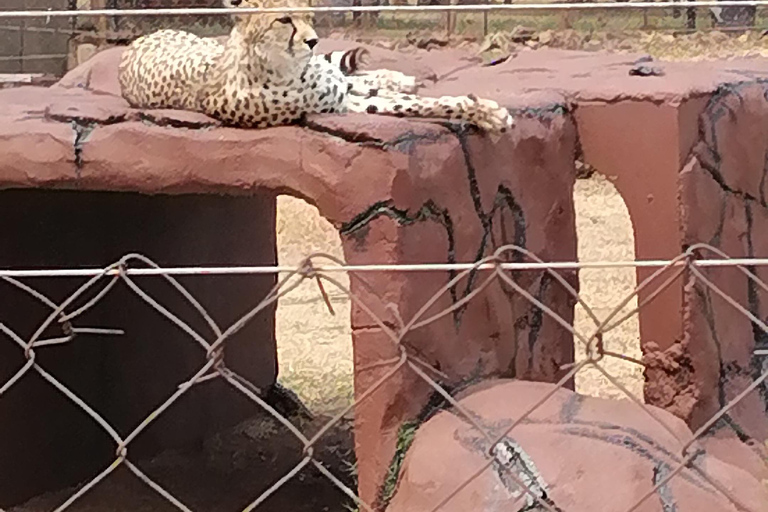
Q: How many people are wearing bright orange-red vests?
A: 0